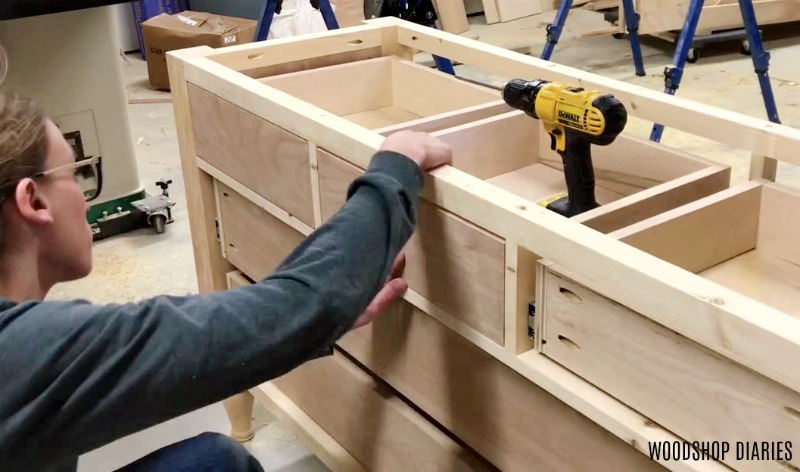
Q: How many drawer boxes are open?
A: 3